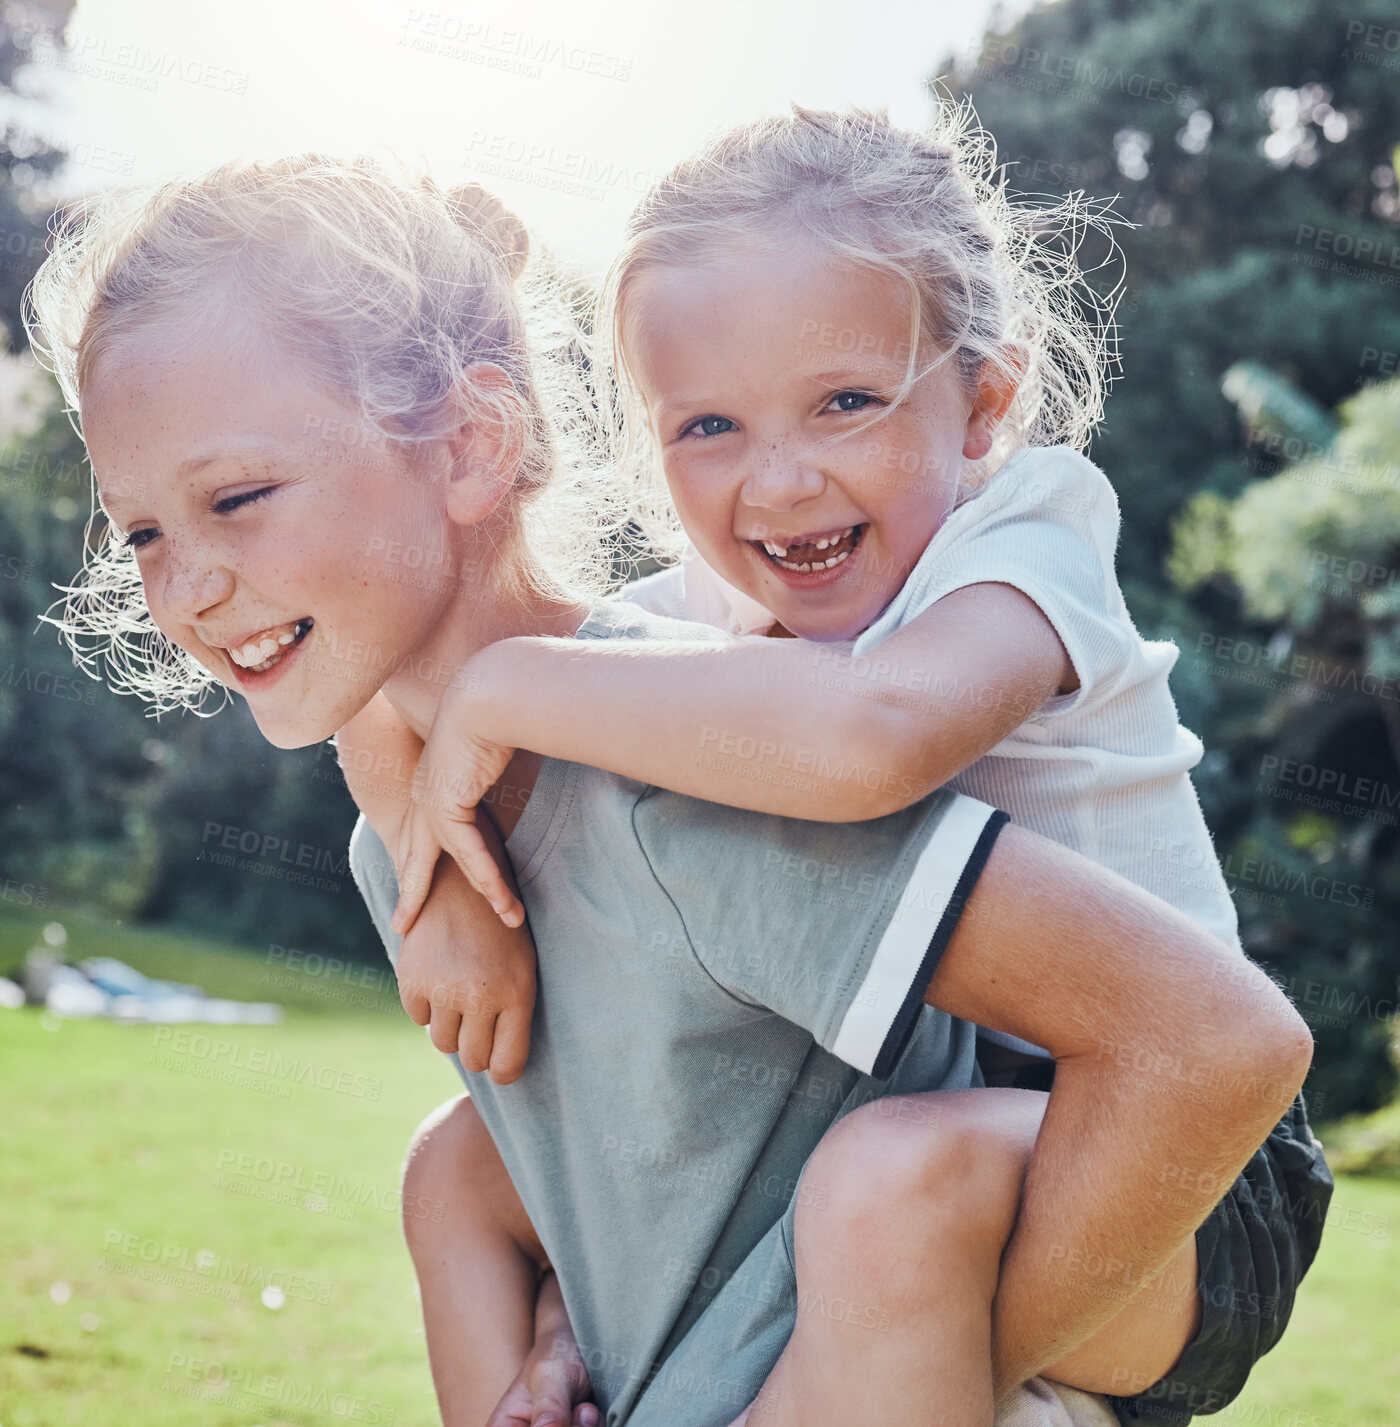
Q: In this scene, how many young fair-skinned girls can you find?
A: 2